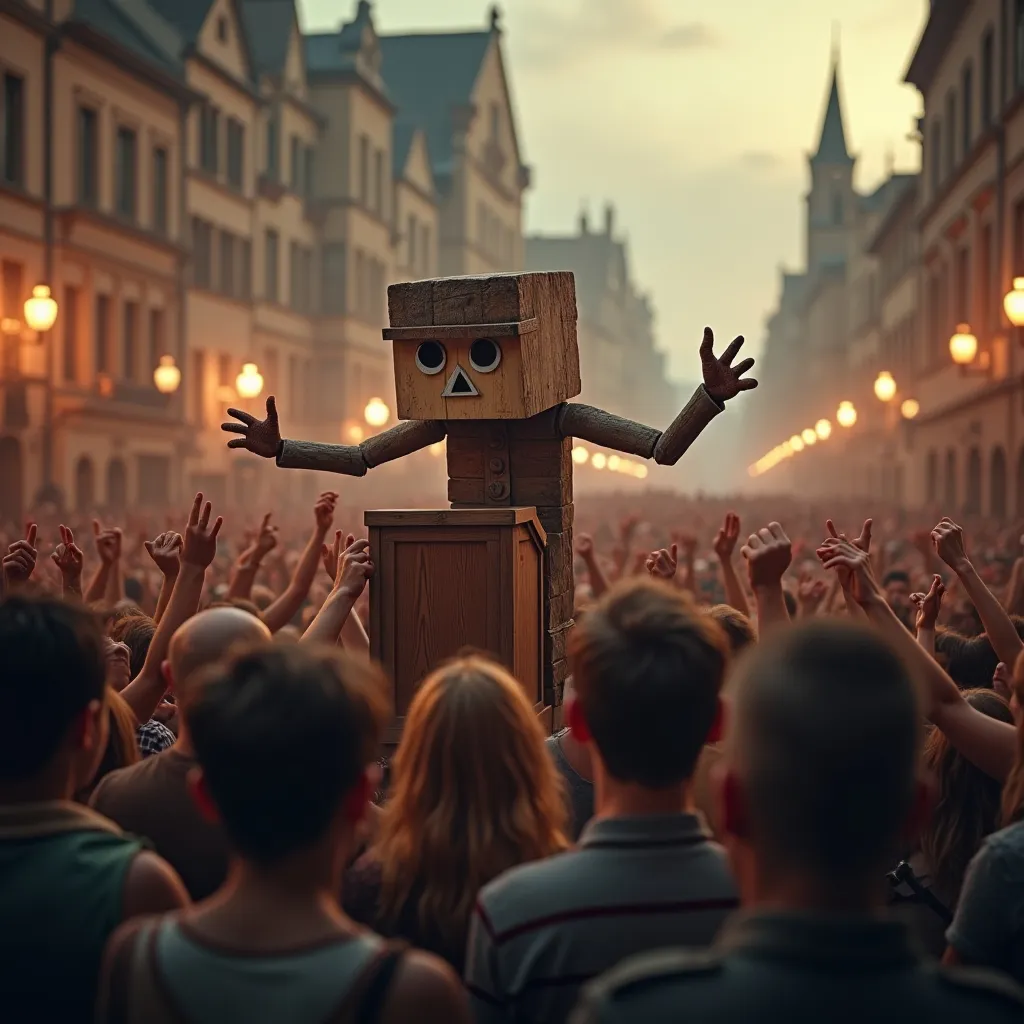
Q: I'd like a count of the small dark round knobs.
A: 3